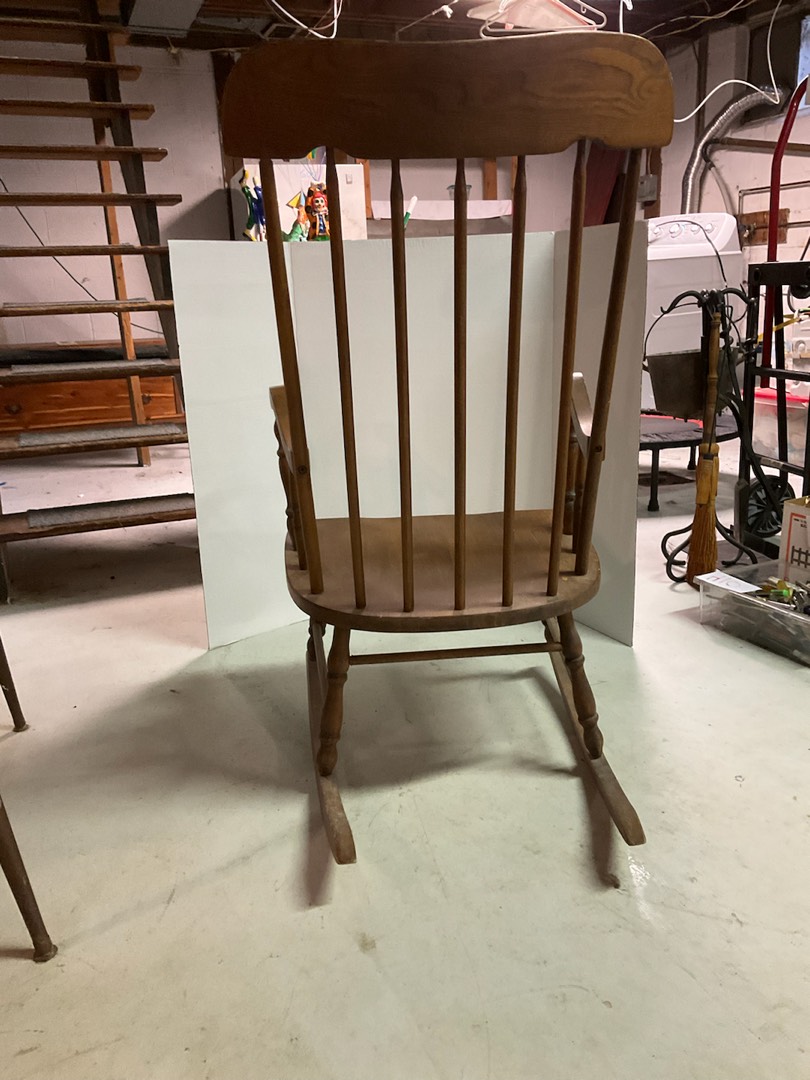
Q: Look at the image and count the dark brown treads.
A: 10